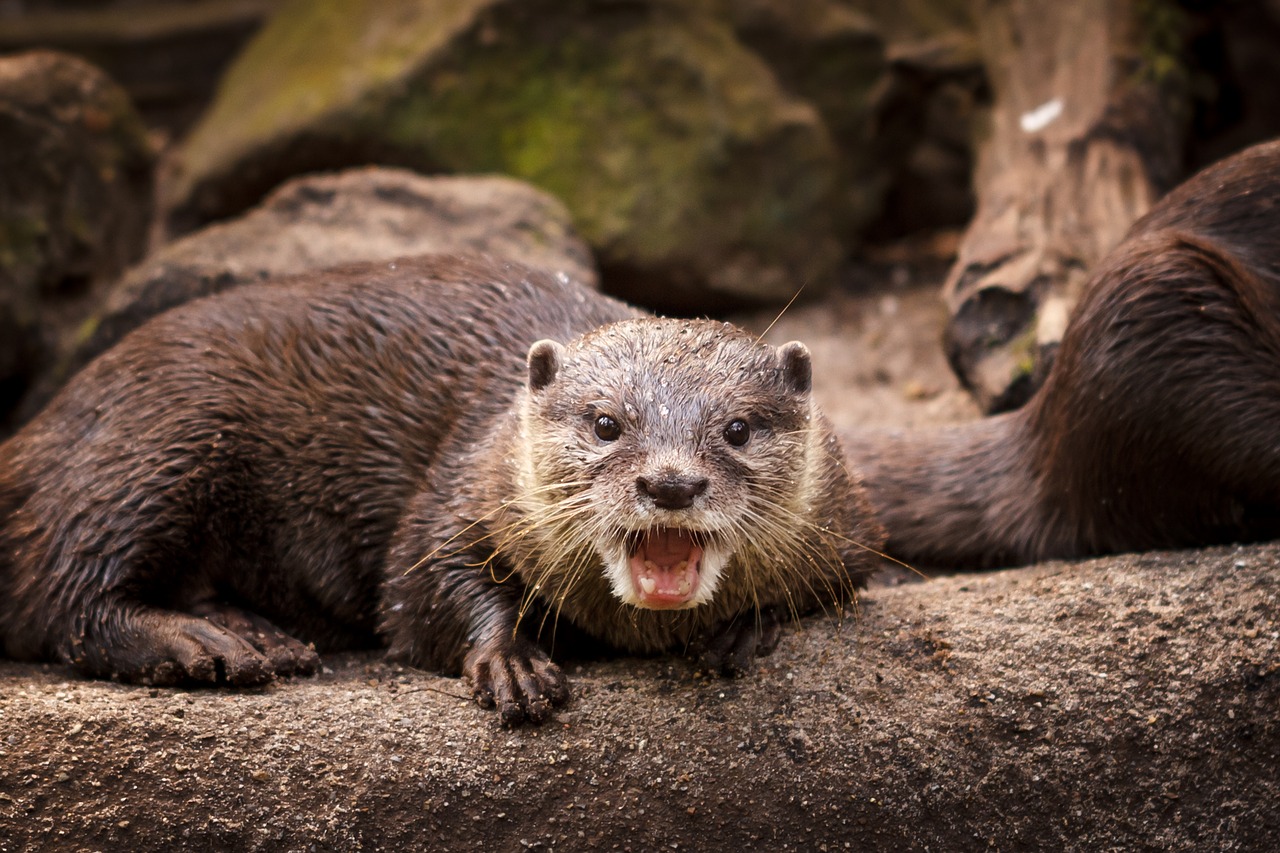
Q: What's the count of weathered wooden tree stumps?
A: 1